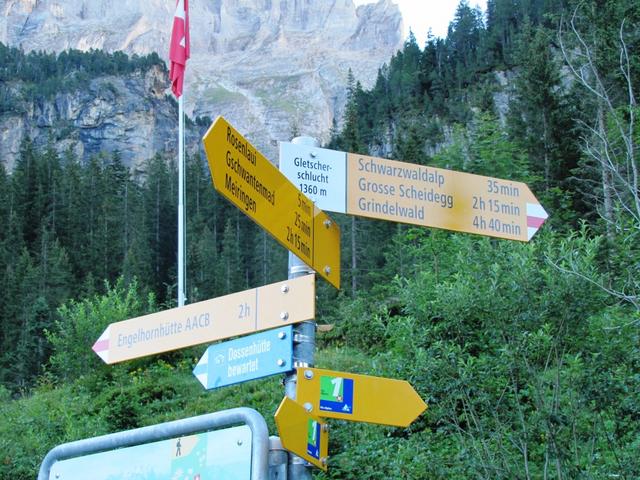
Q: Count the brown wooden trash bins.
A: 0